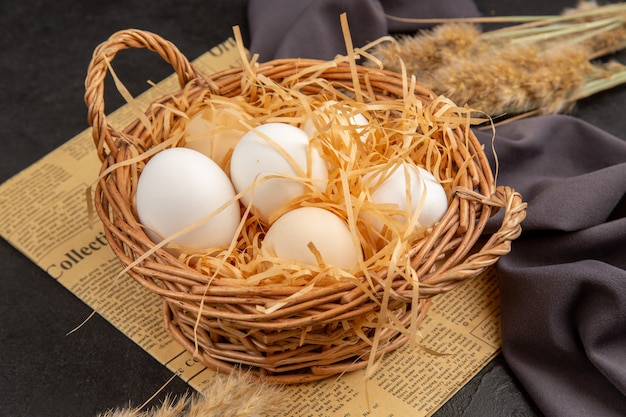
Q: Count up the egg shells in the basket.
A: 6